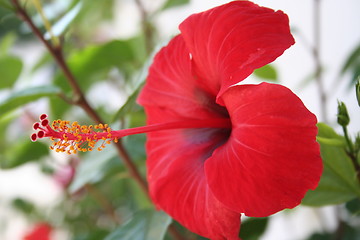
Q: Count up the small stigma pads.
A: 5